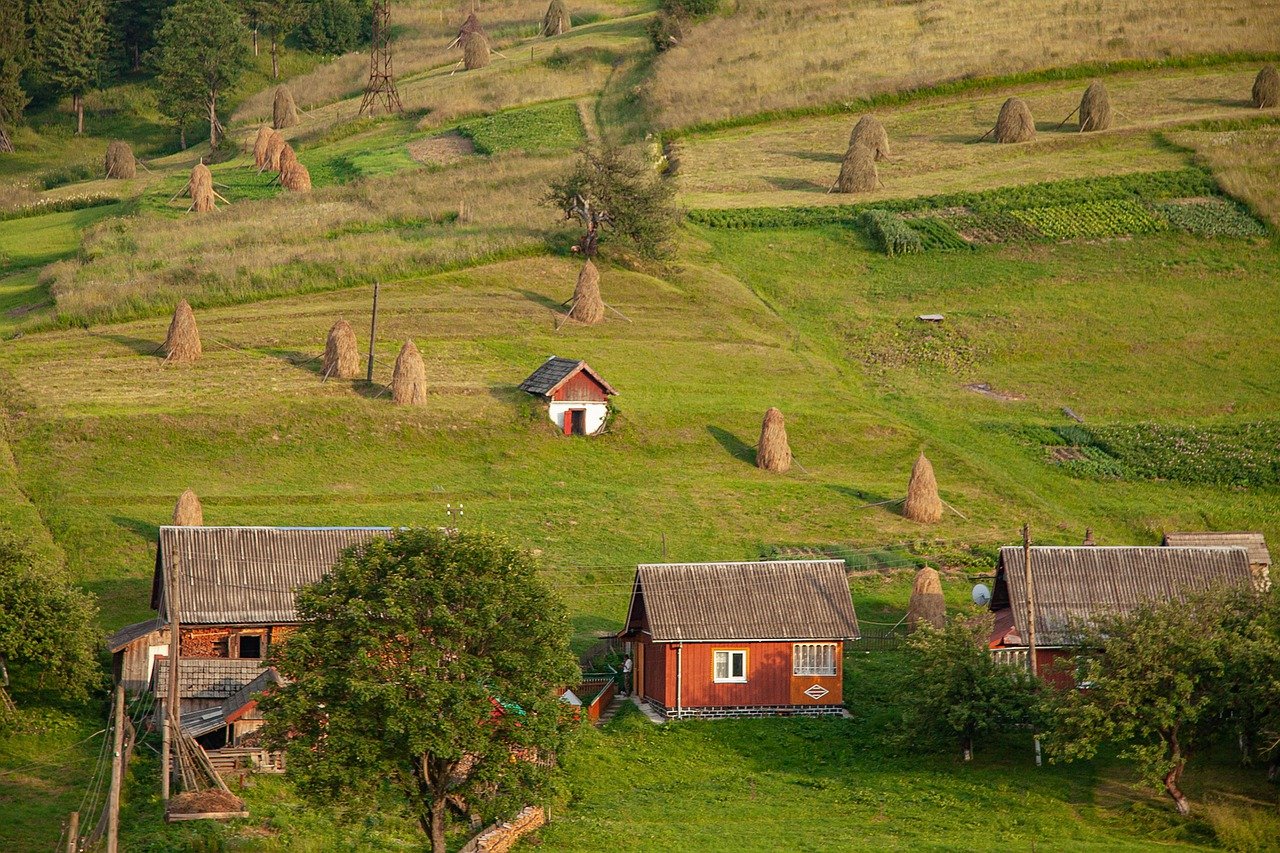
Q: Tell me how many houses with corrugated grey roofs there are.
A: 3